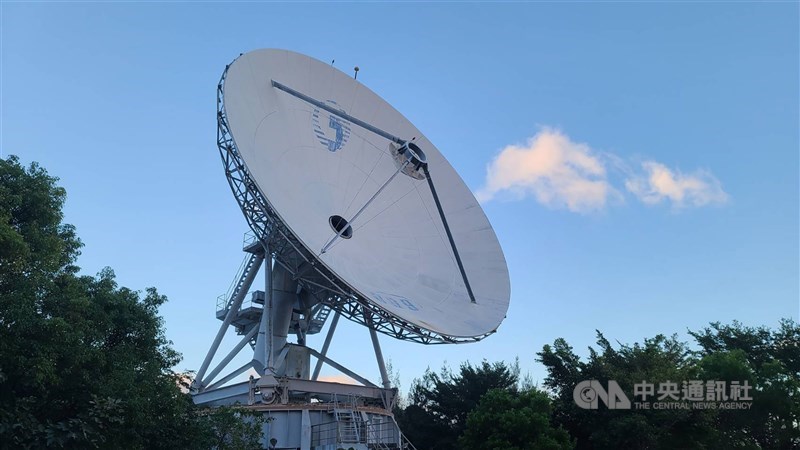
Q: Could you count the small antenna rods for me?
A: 2